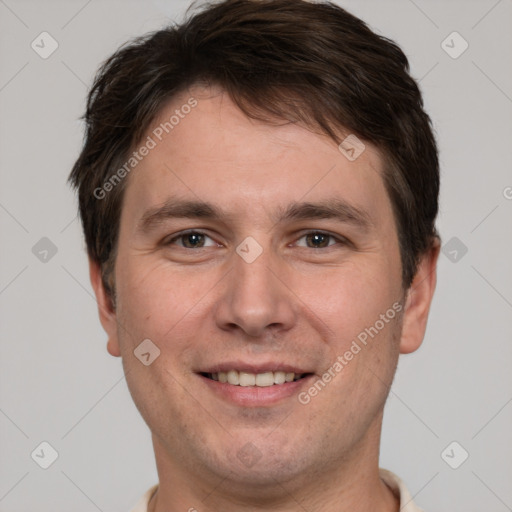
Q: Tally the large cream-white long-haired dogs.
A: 0